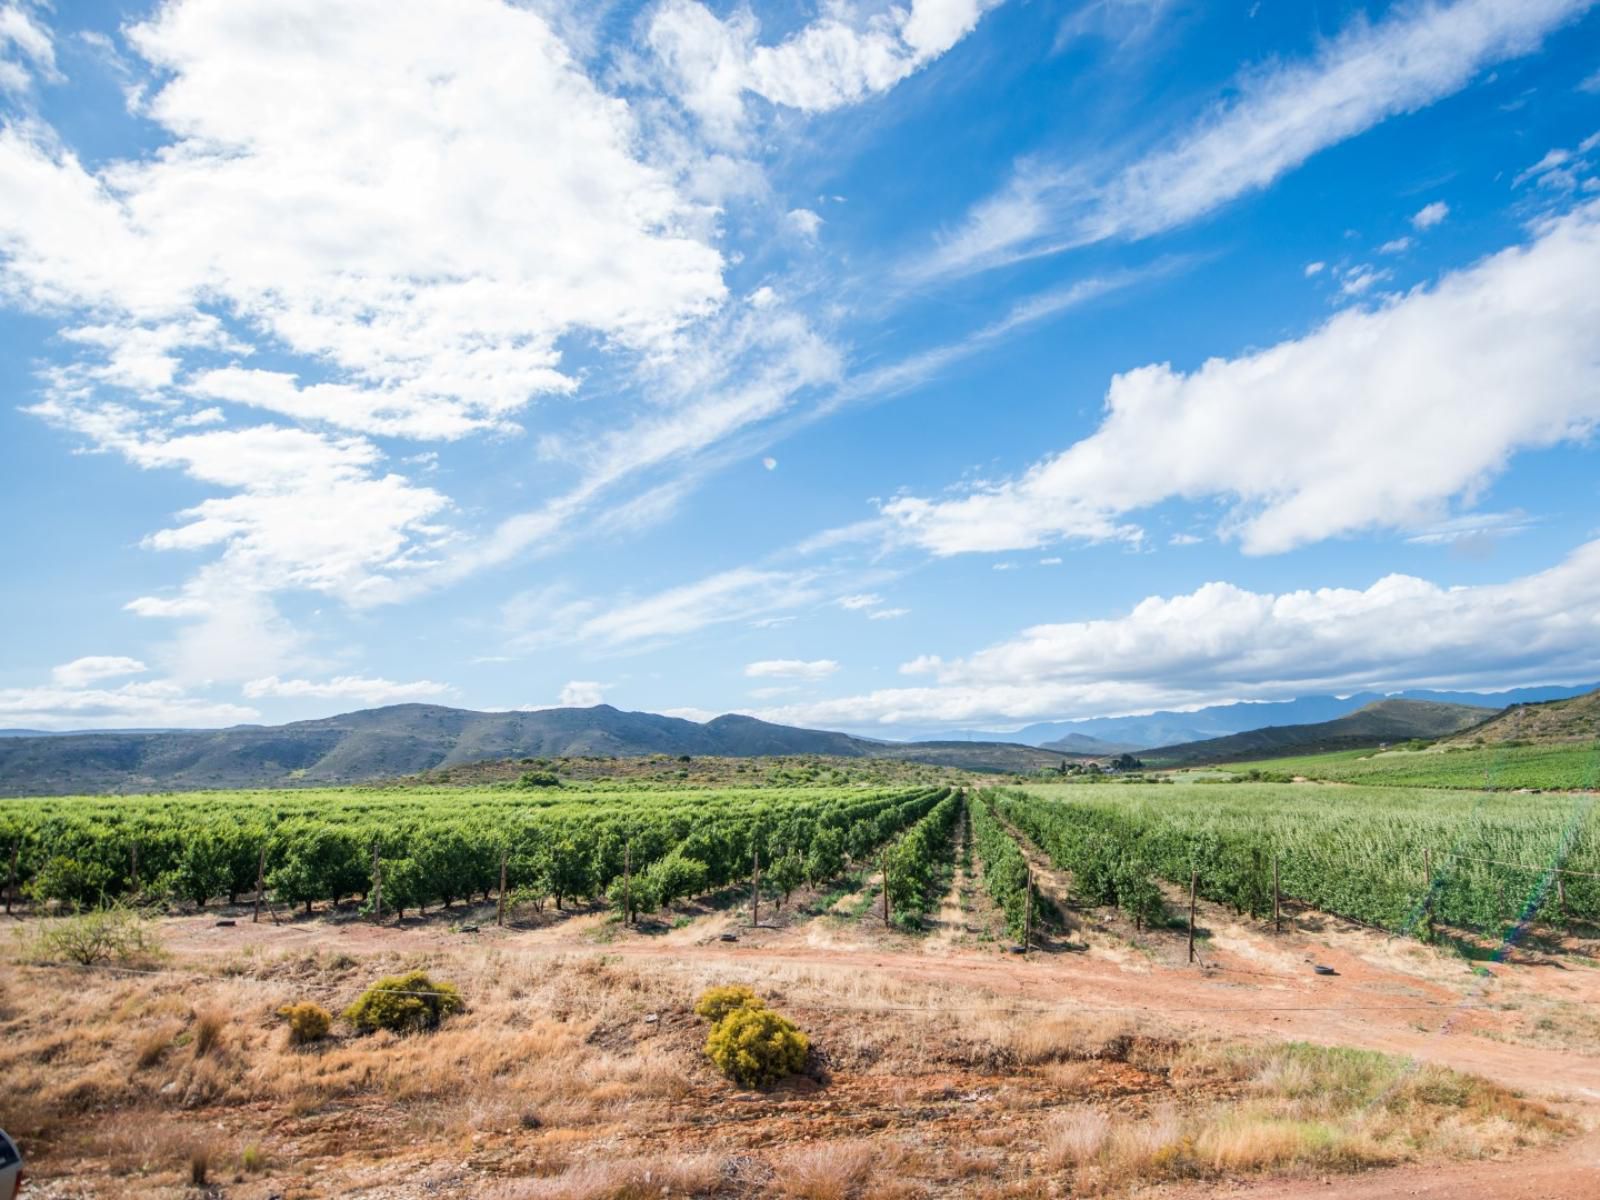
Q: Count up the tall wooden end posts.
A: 13